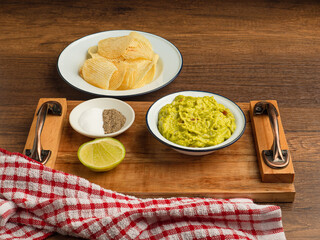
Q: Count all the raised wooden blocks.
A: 2